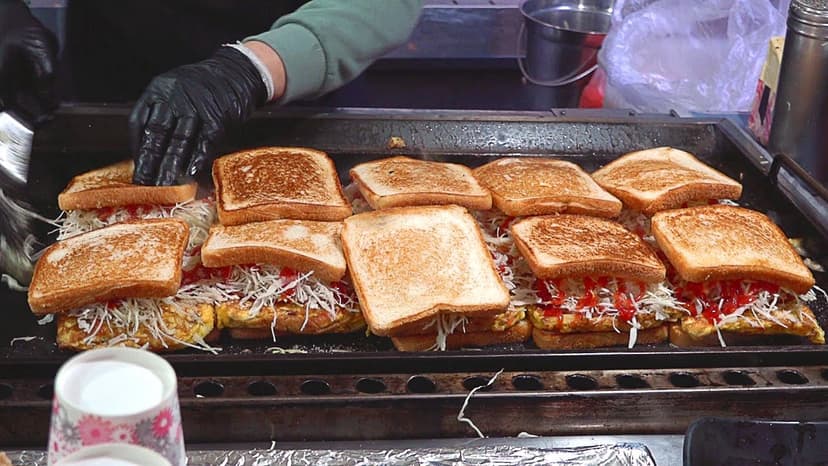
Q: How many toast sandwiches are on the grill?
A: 10